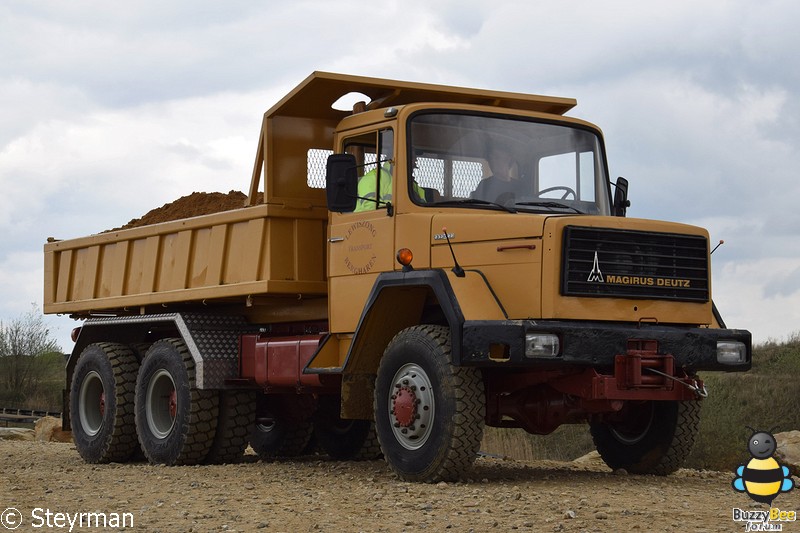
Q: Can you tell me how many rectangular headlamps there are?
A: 2